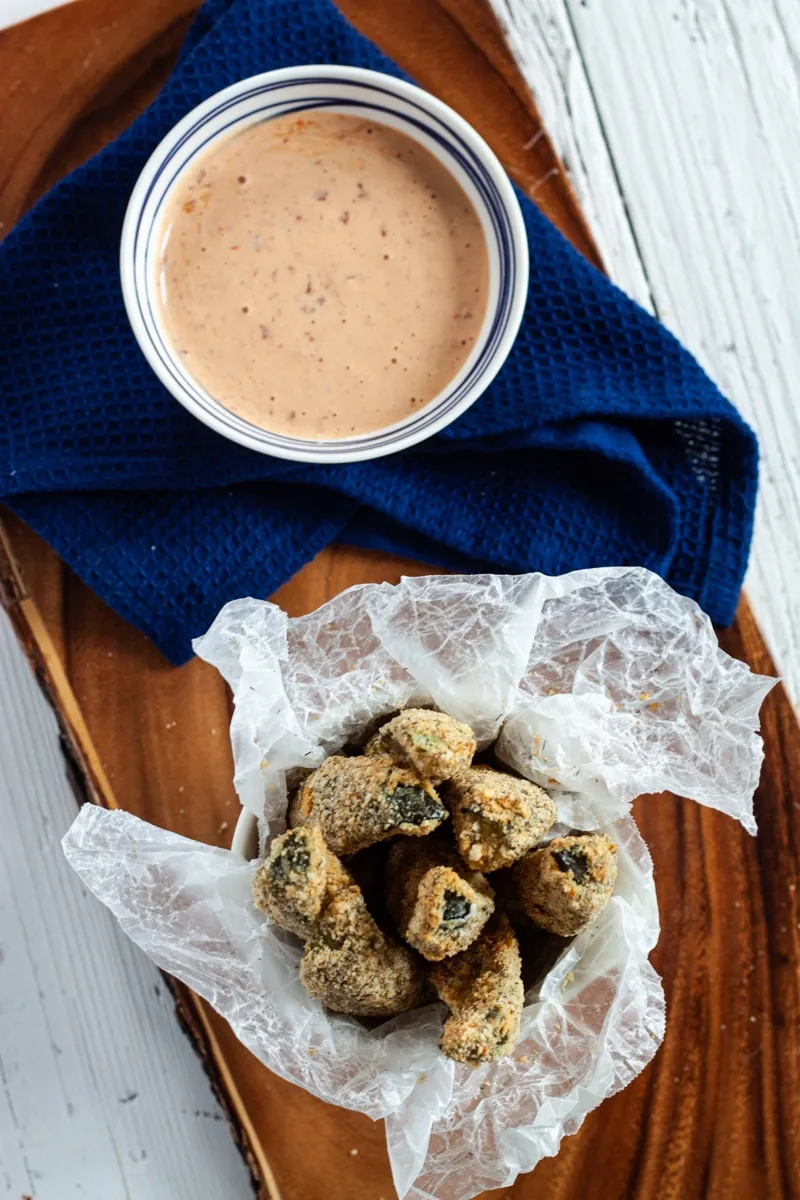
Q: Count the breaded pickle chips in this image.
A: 8